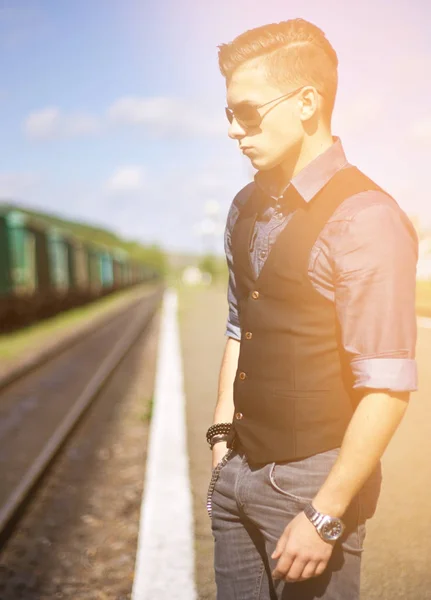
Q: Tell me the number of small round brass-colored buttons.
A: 4